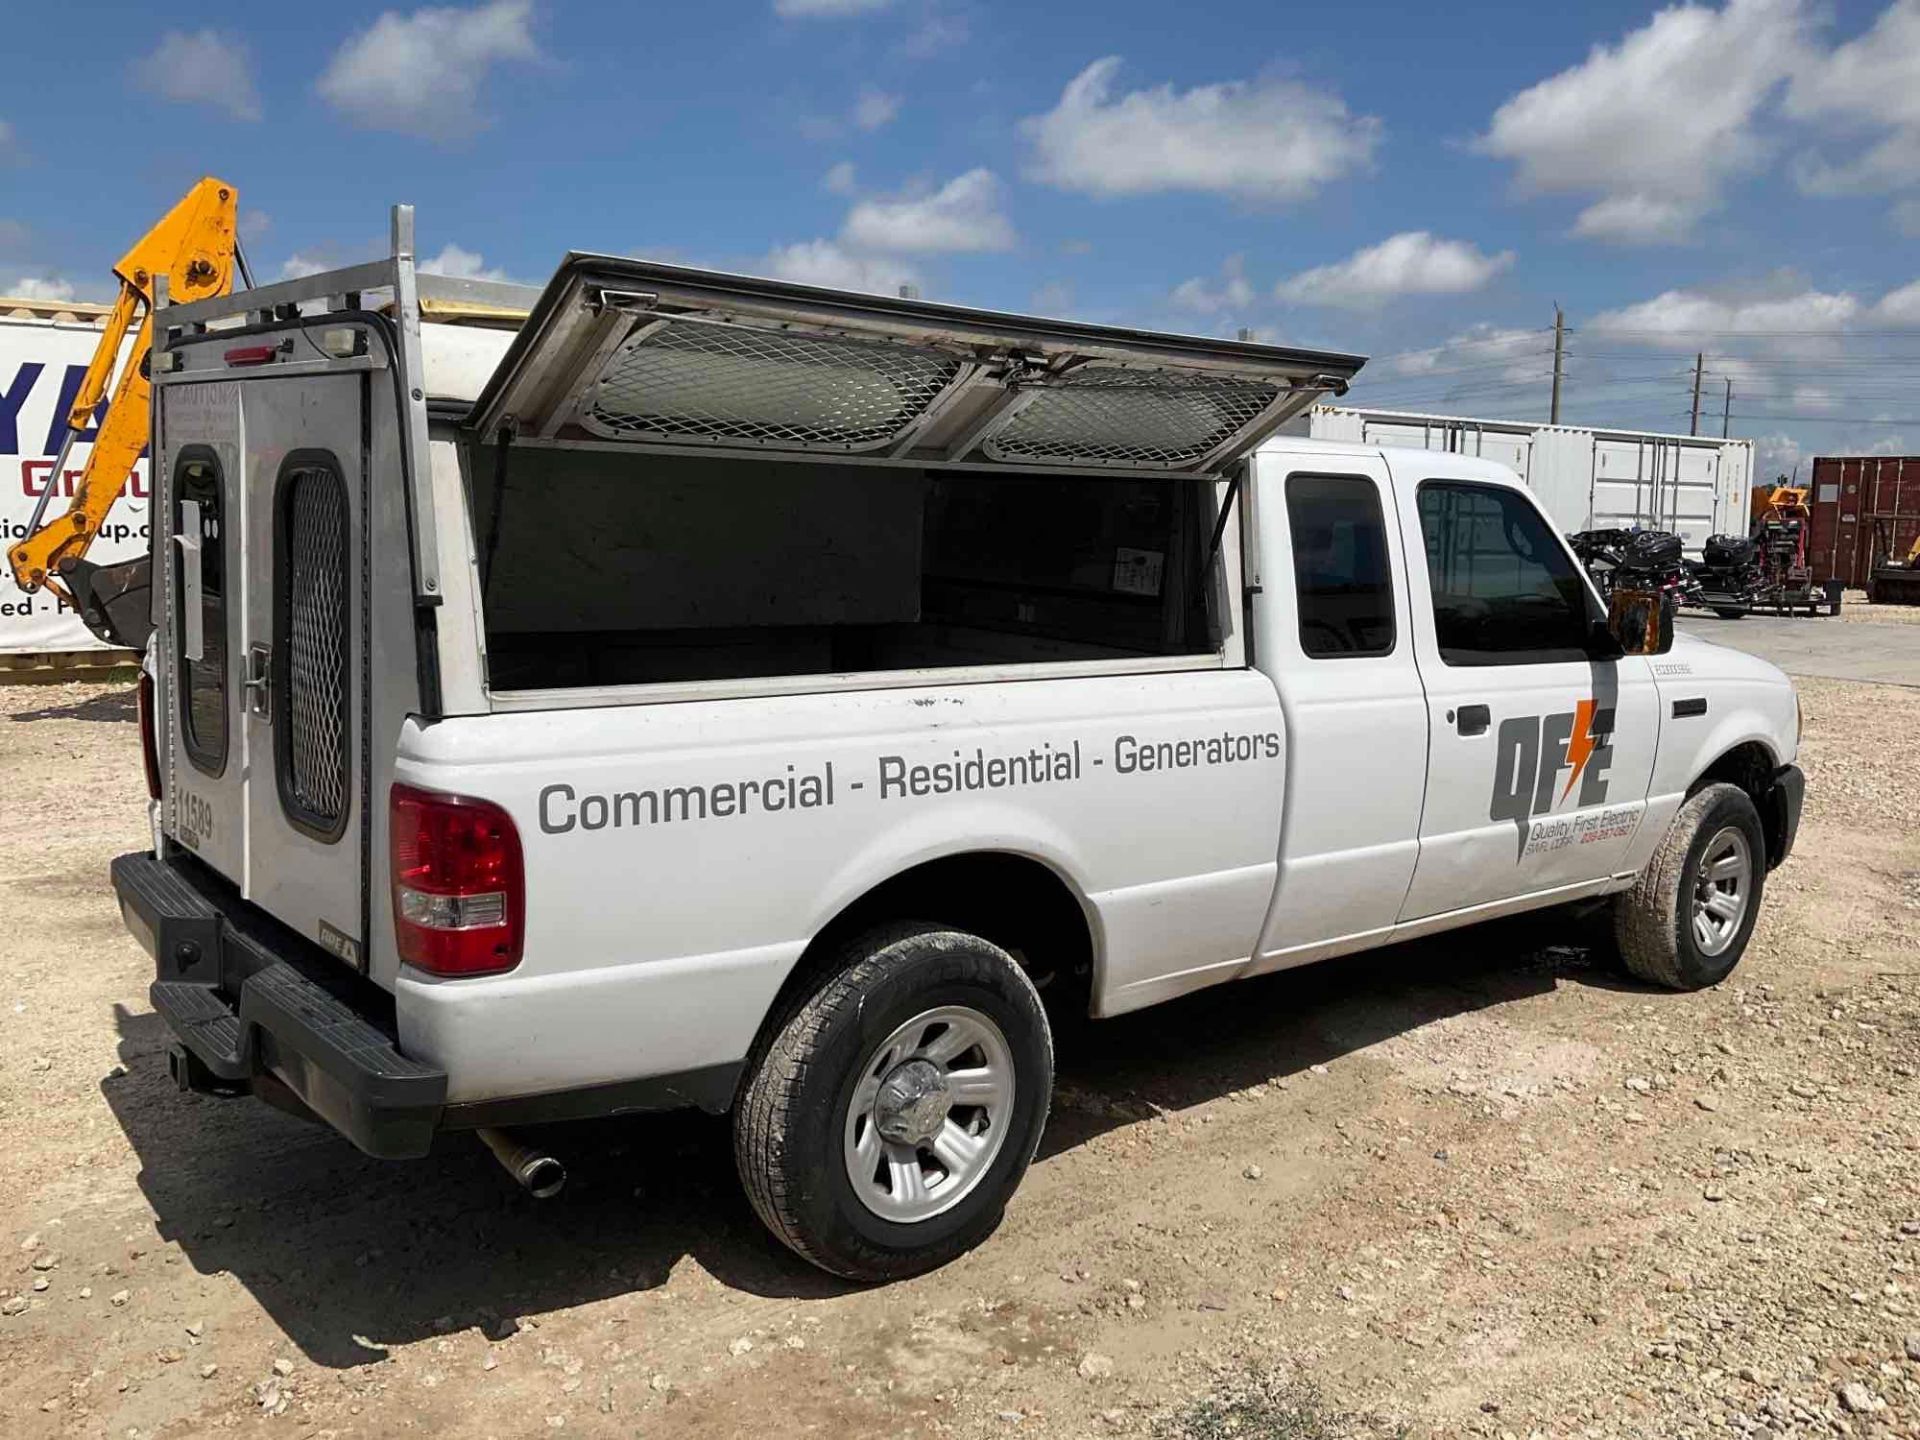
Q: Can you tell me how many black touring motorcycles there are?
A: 2